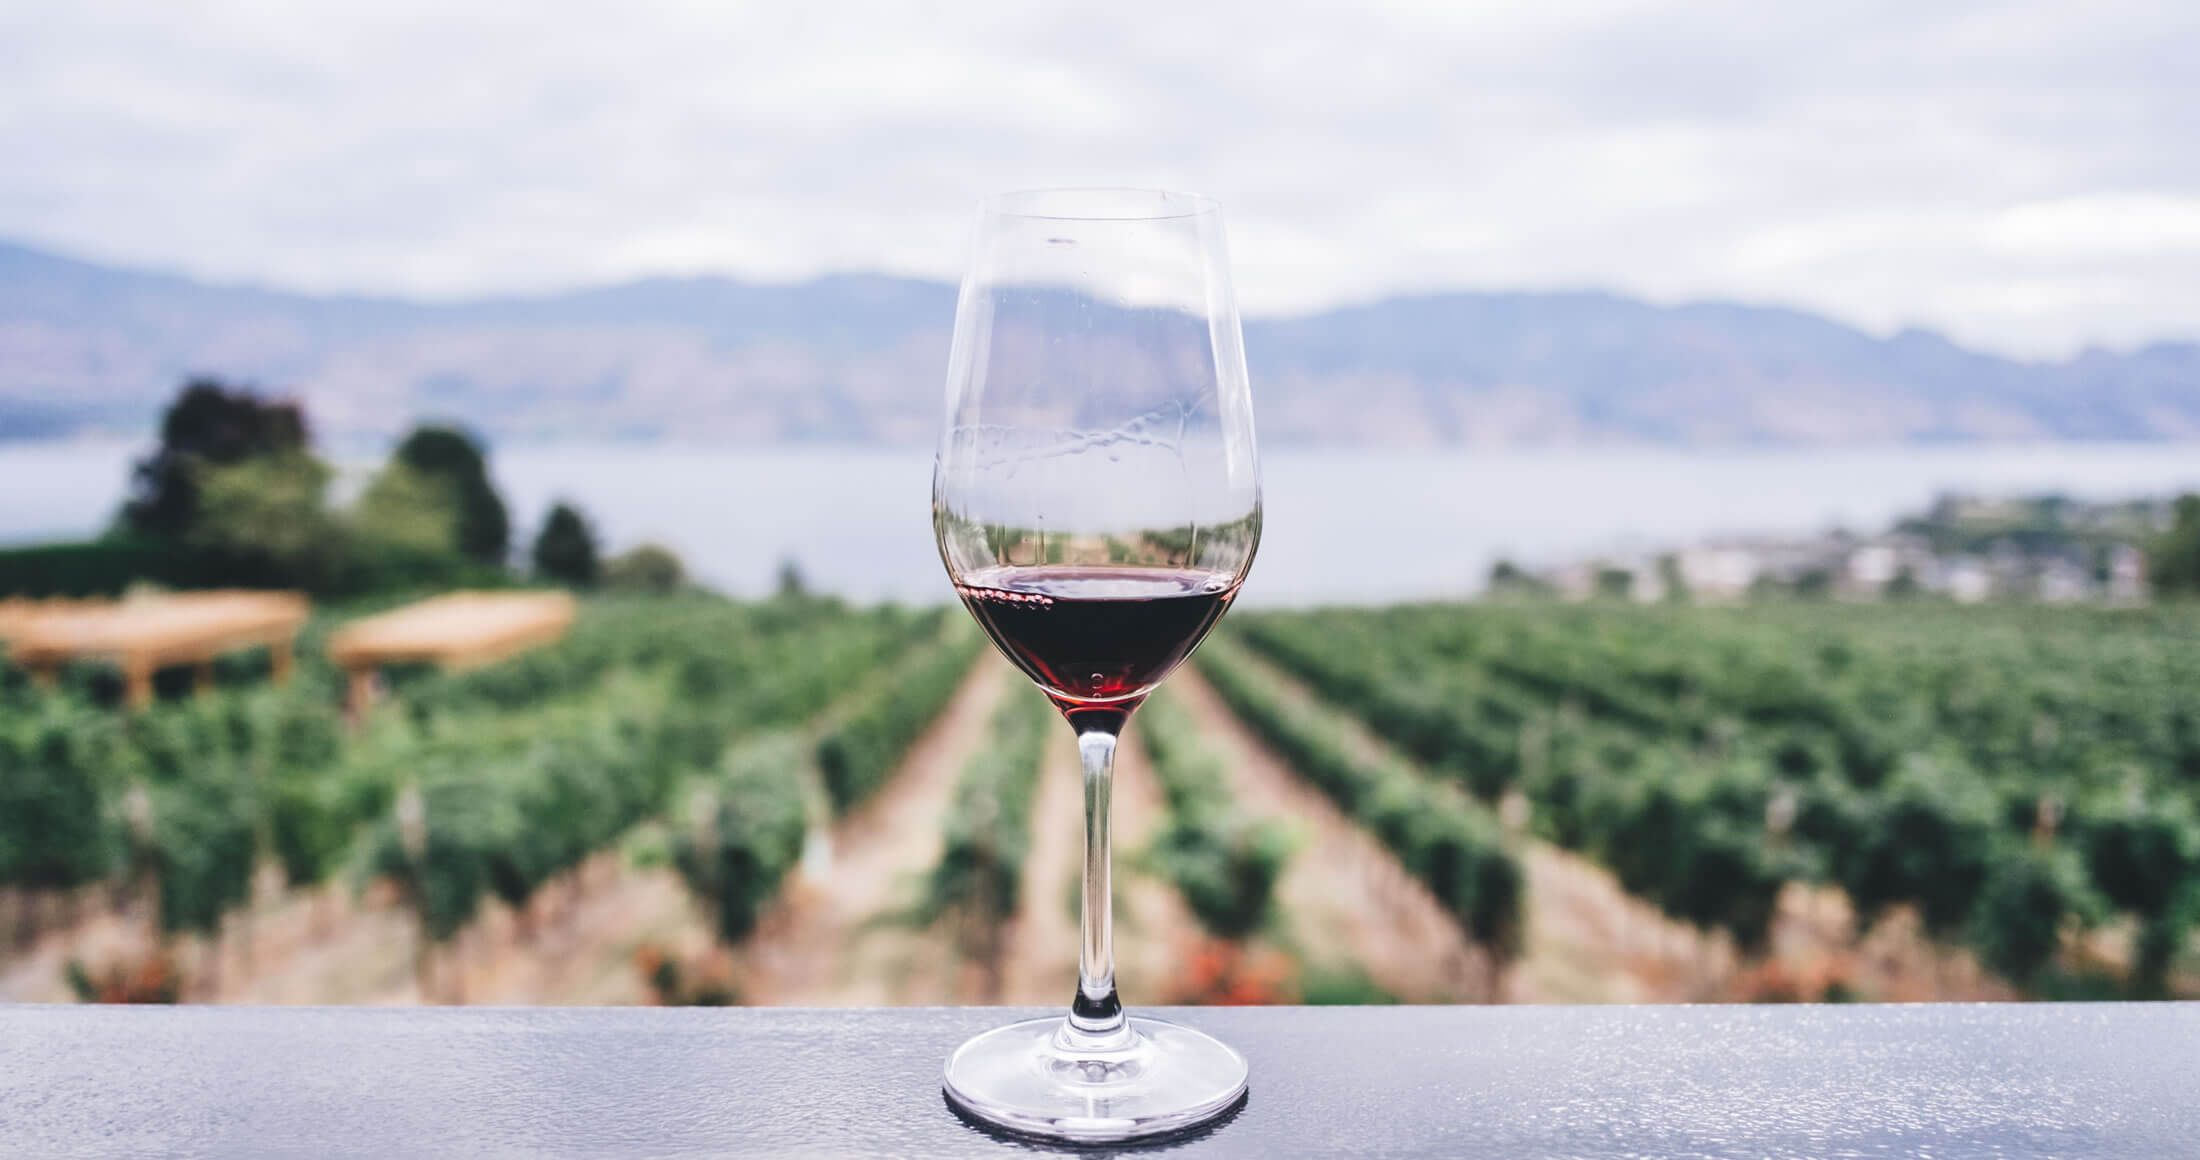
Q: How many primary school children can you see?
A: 0